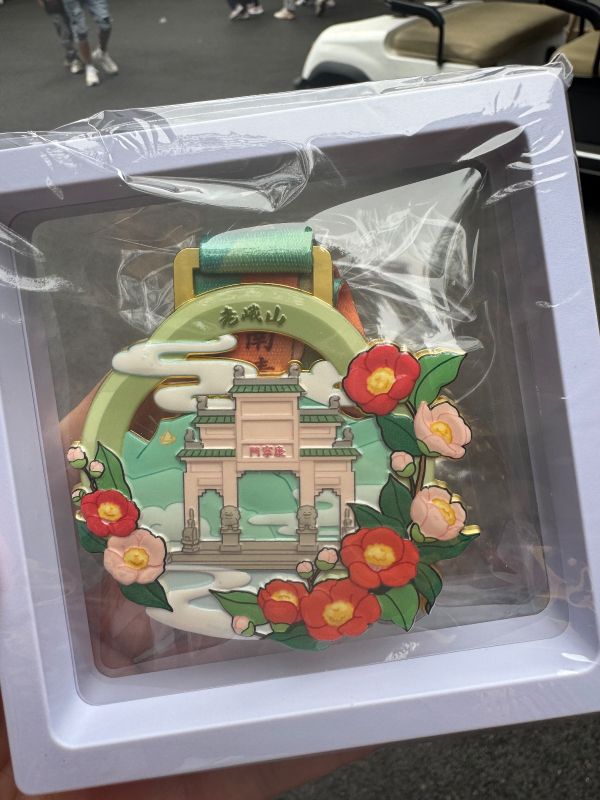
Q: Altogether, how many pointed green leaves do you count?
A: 12